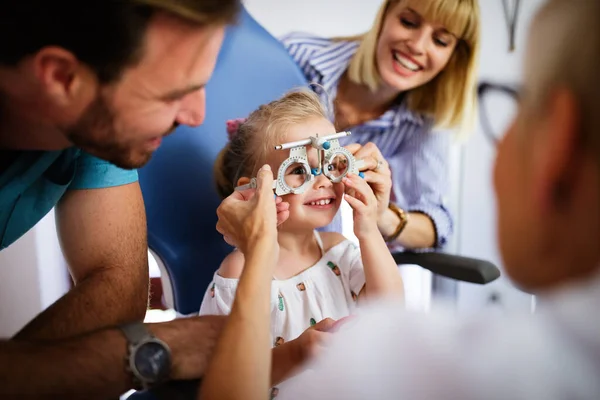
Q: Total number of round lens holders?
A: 2